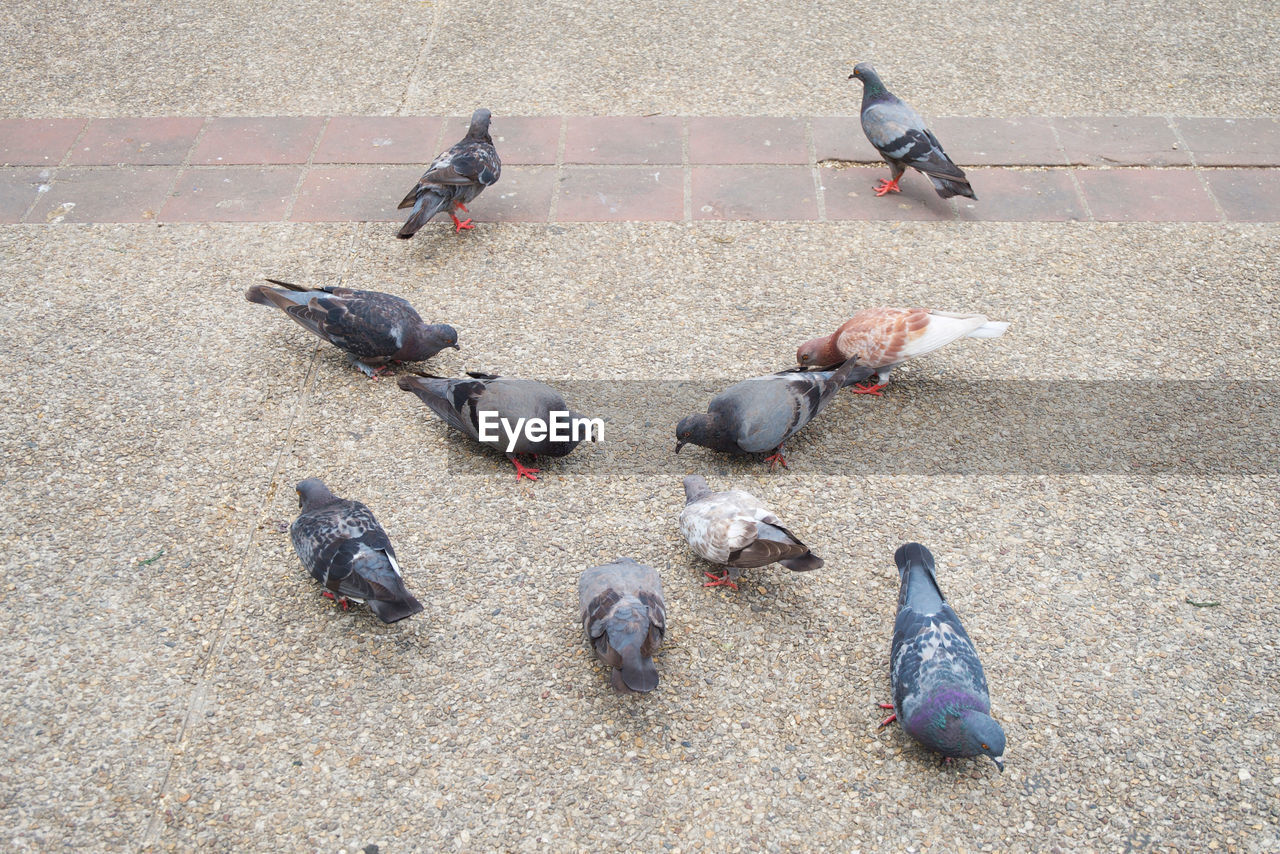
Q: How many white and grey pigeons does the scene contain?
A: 1